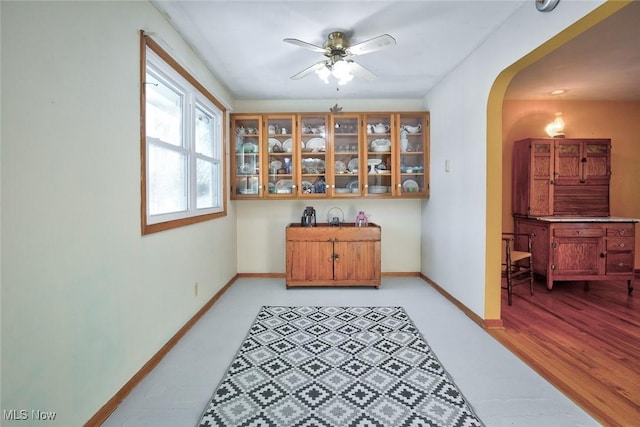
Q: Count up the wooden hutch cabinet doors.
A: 4